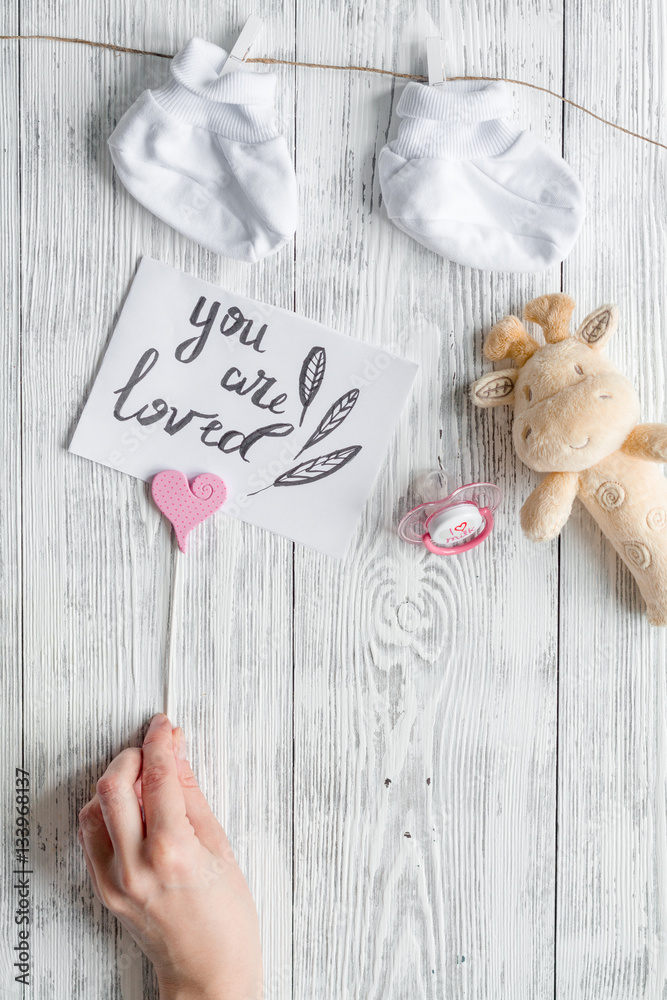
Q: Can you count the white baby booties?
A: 2